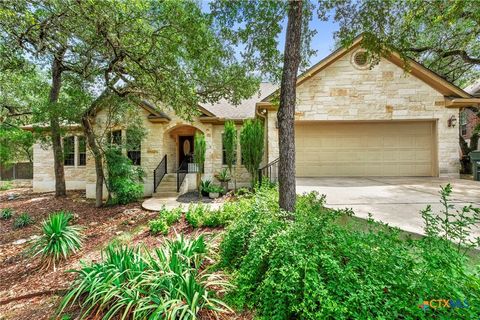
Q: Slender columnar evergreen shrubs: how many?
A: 3